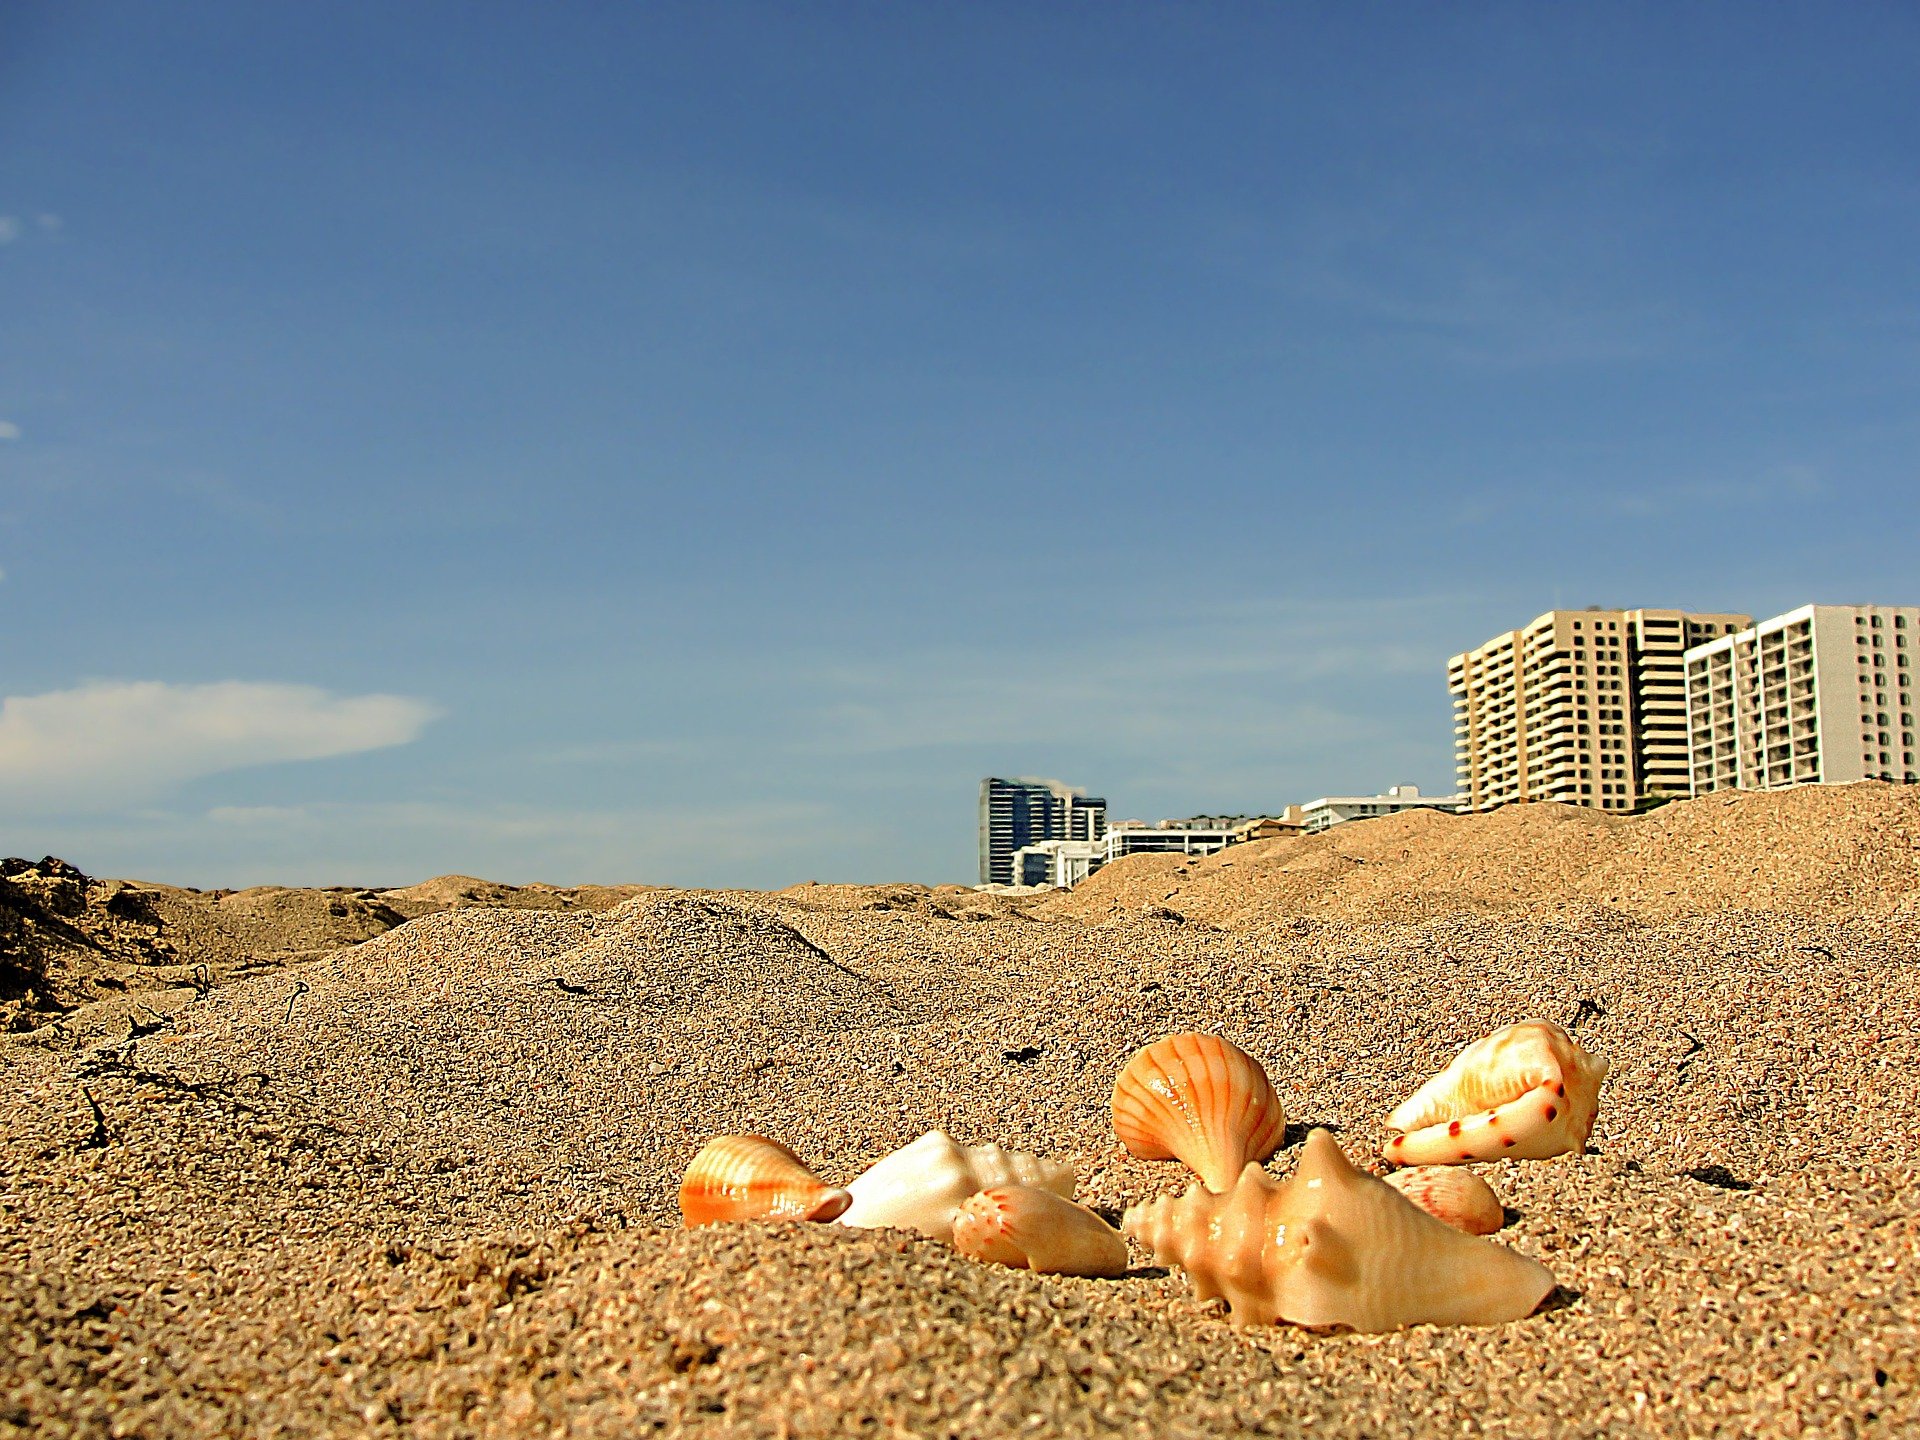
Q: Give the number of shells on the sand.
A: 7